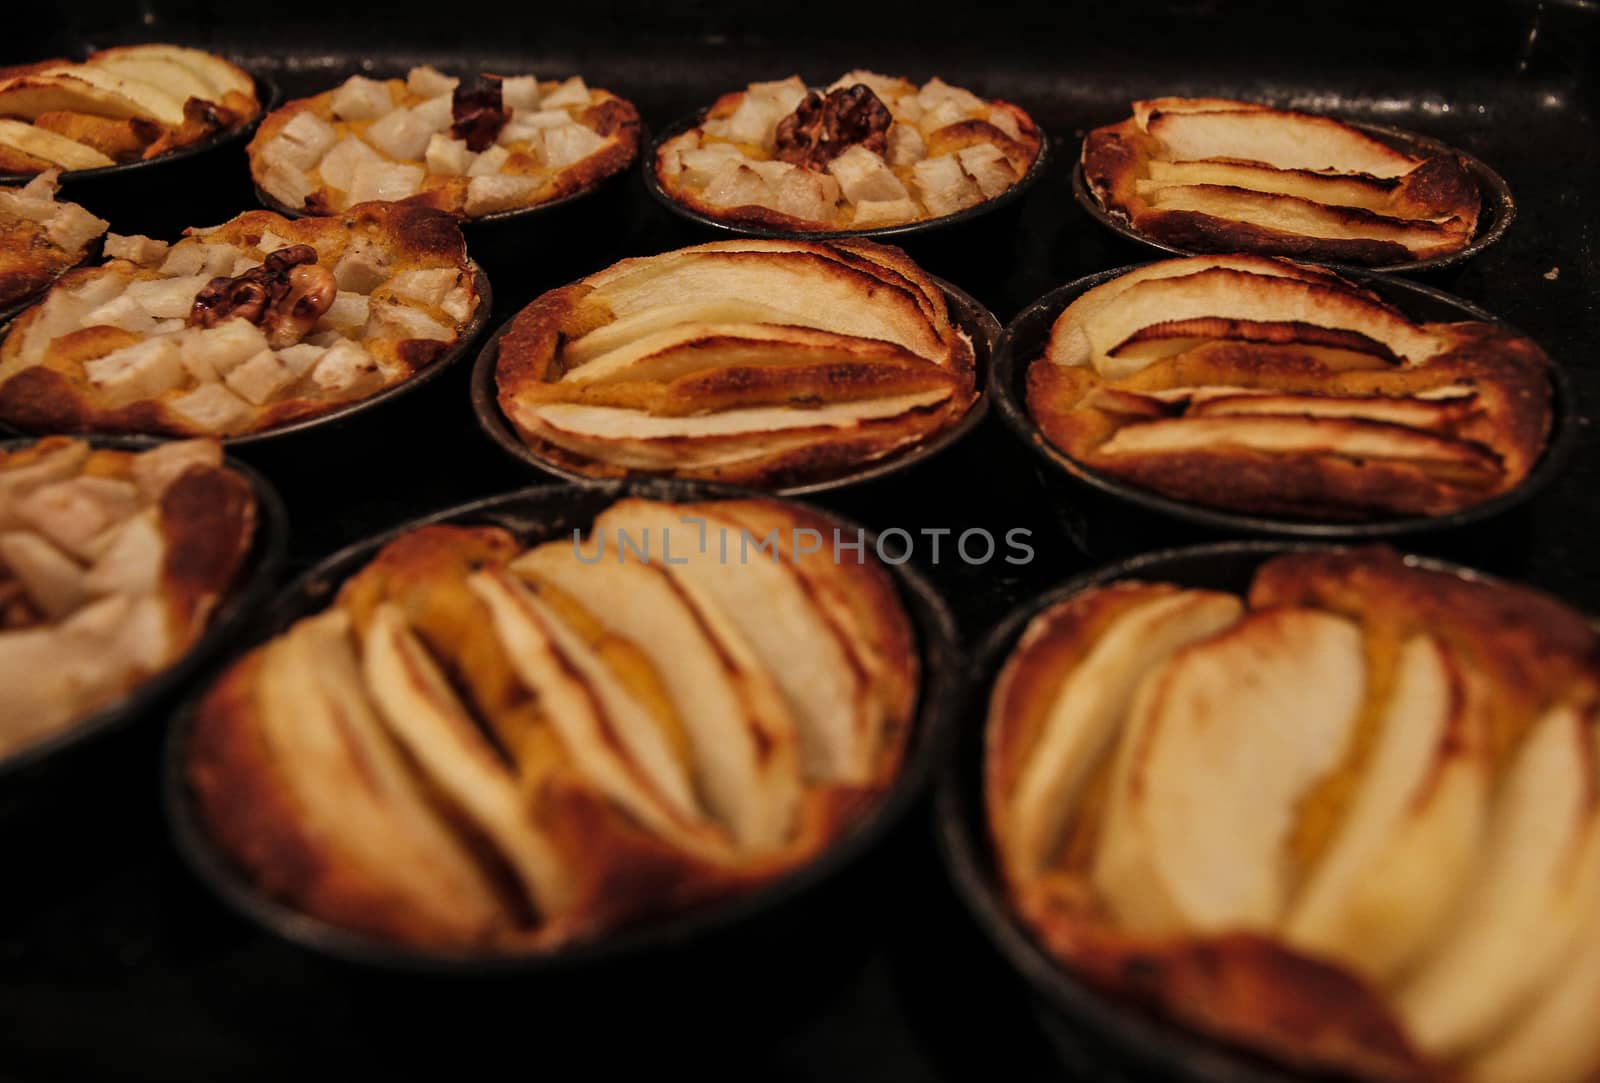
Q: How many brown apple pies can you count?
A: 6